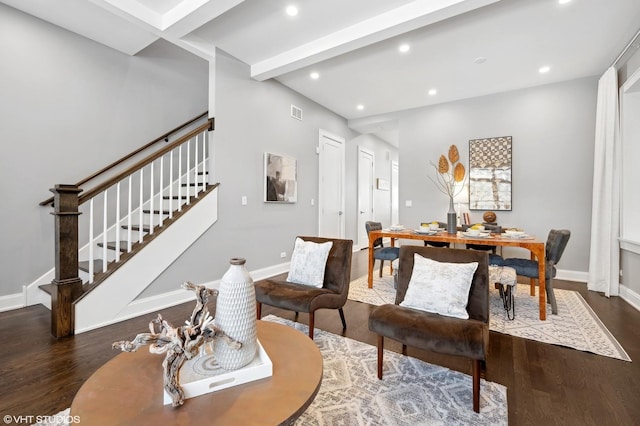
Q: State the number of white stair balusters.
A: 12